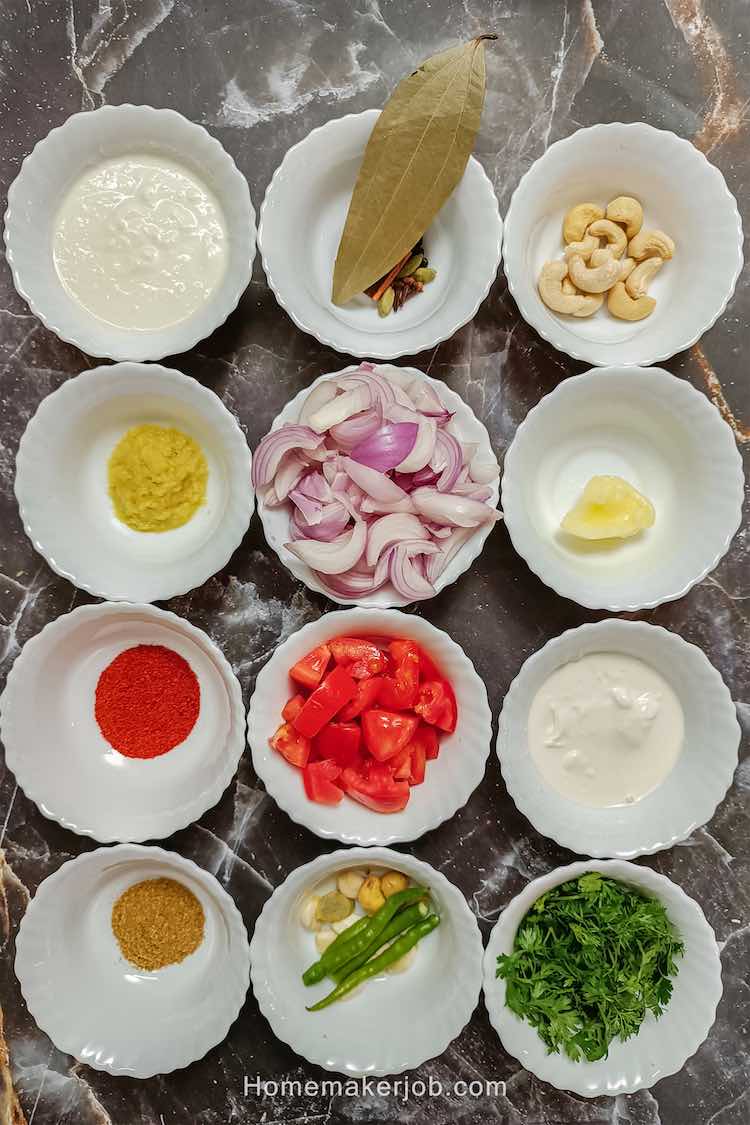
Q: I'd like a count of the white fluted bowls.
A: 12